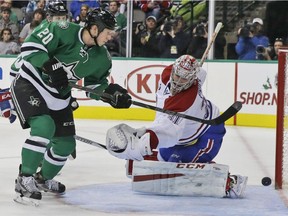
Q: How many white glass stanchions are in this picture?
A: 2